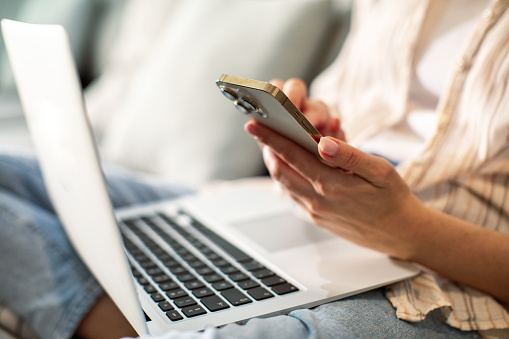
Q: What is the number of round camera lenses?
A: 3